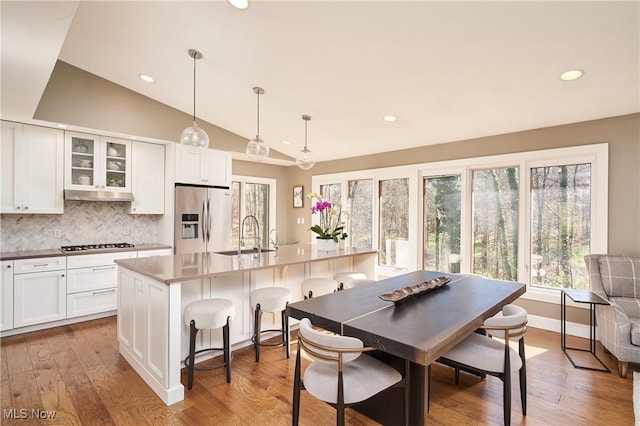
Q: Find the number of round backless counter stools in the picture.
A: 4